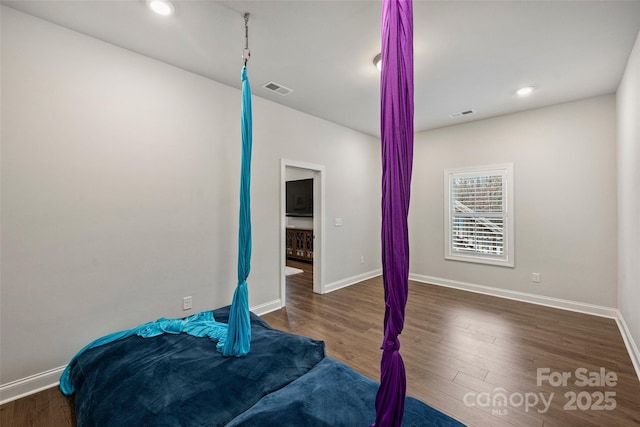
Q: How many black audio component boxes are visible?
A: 0